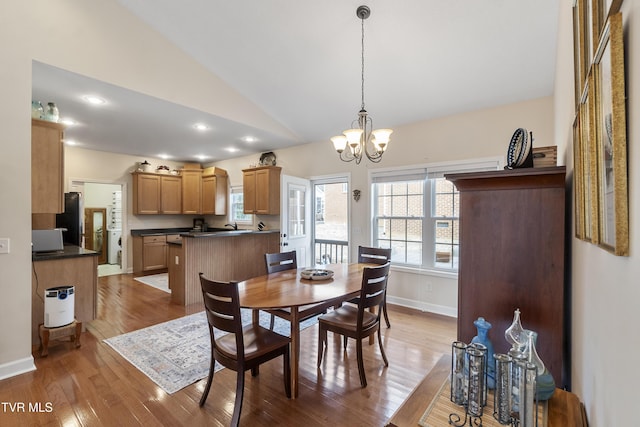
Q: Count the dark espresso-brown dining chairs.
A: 4